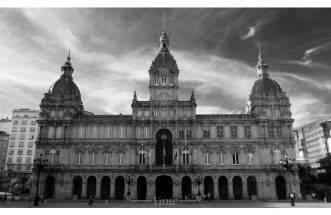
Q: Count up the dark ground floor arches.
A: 13